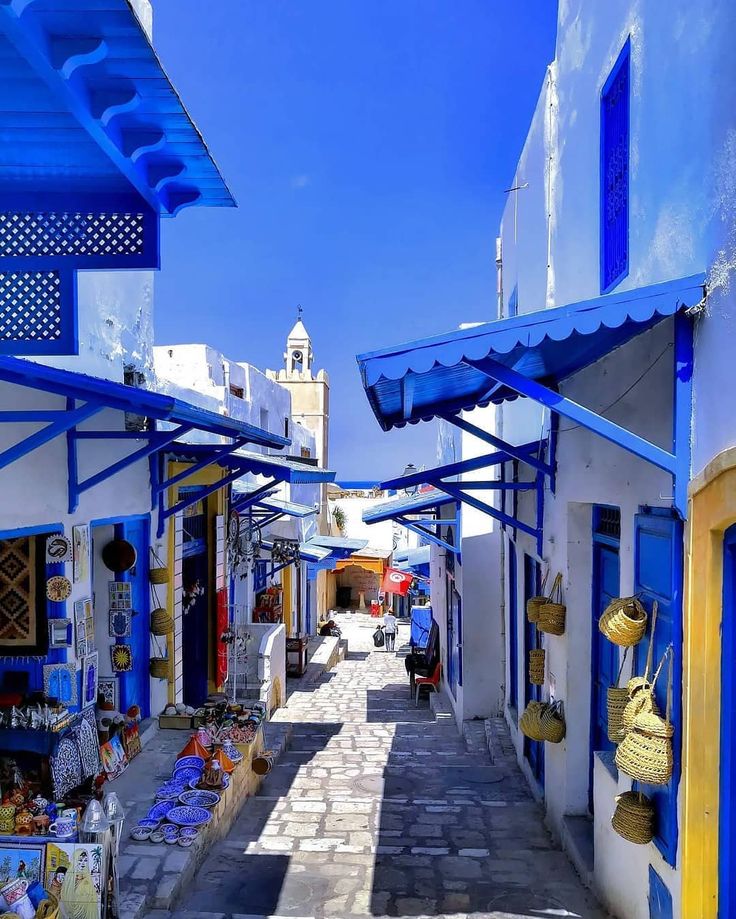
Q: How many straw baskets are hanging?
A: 13